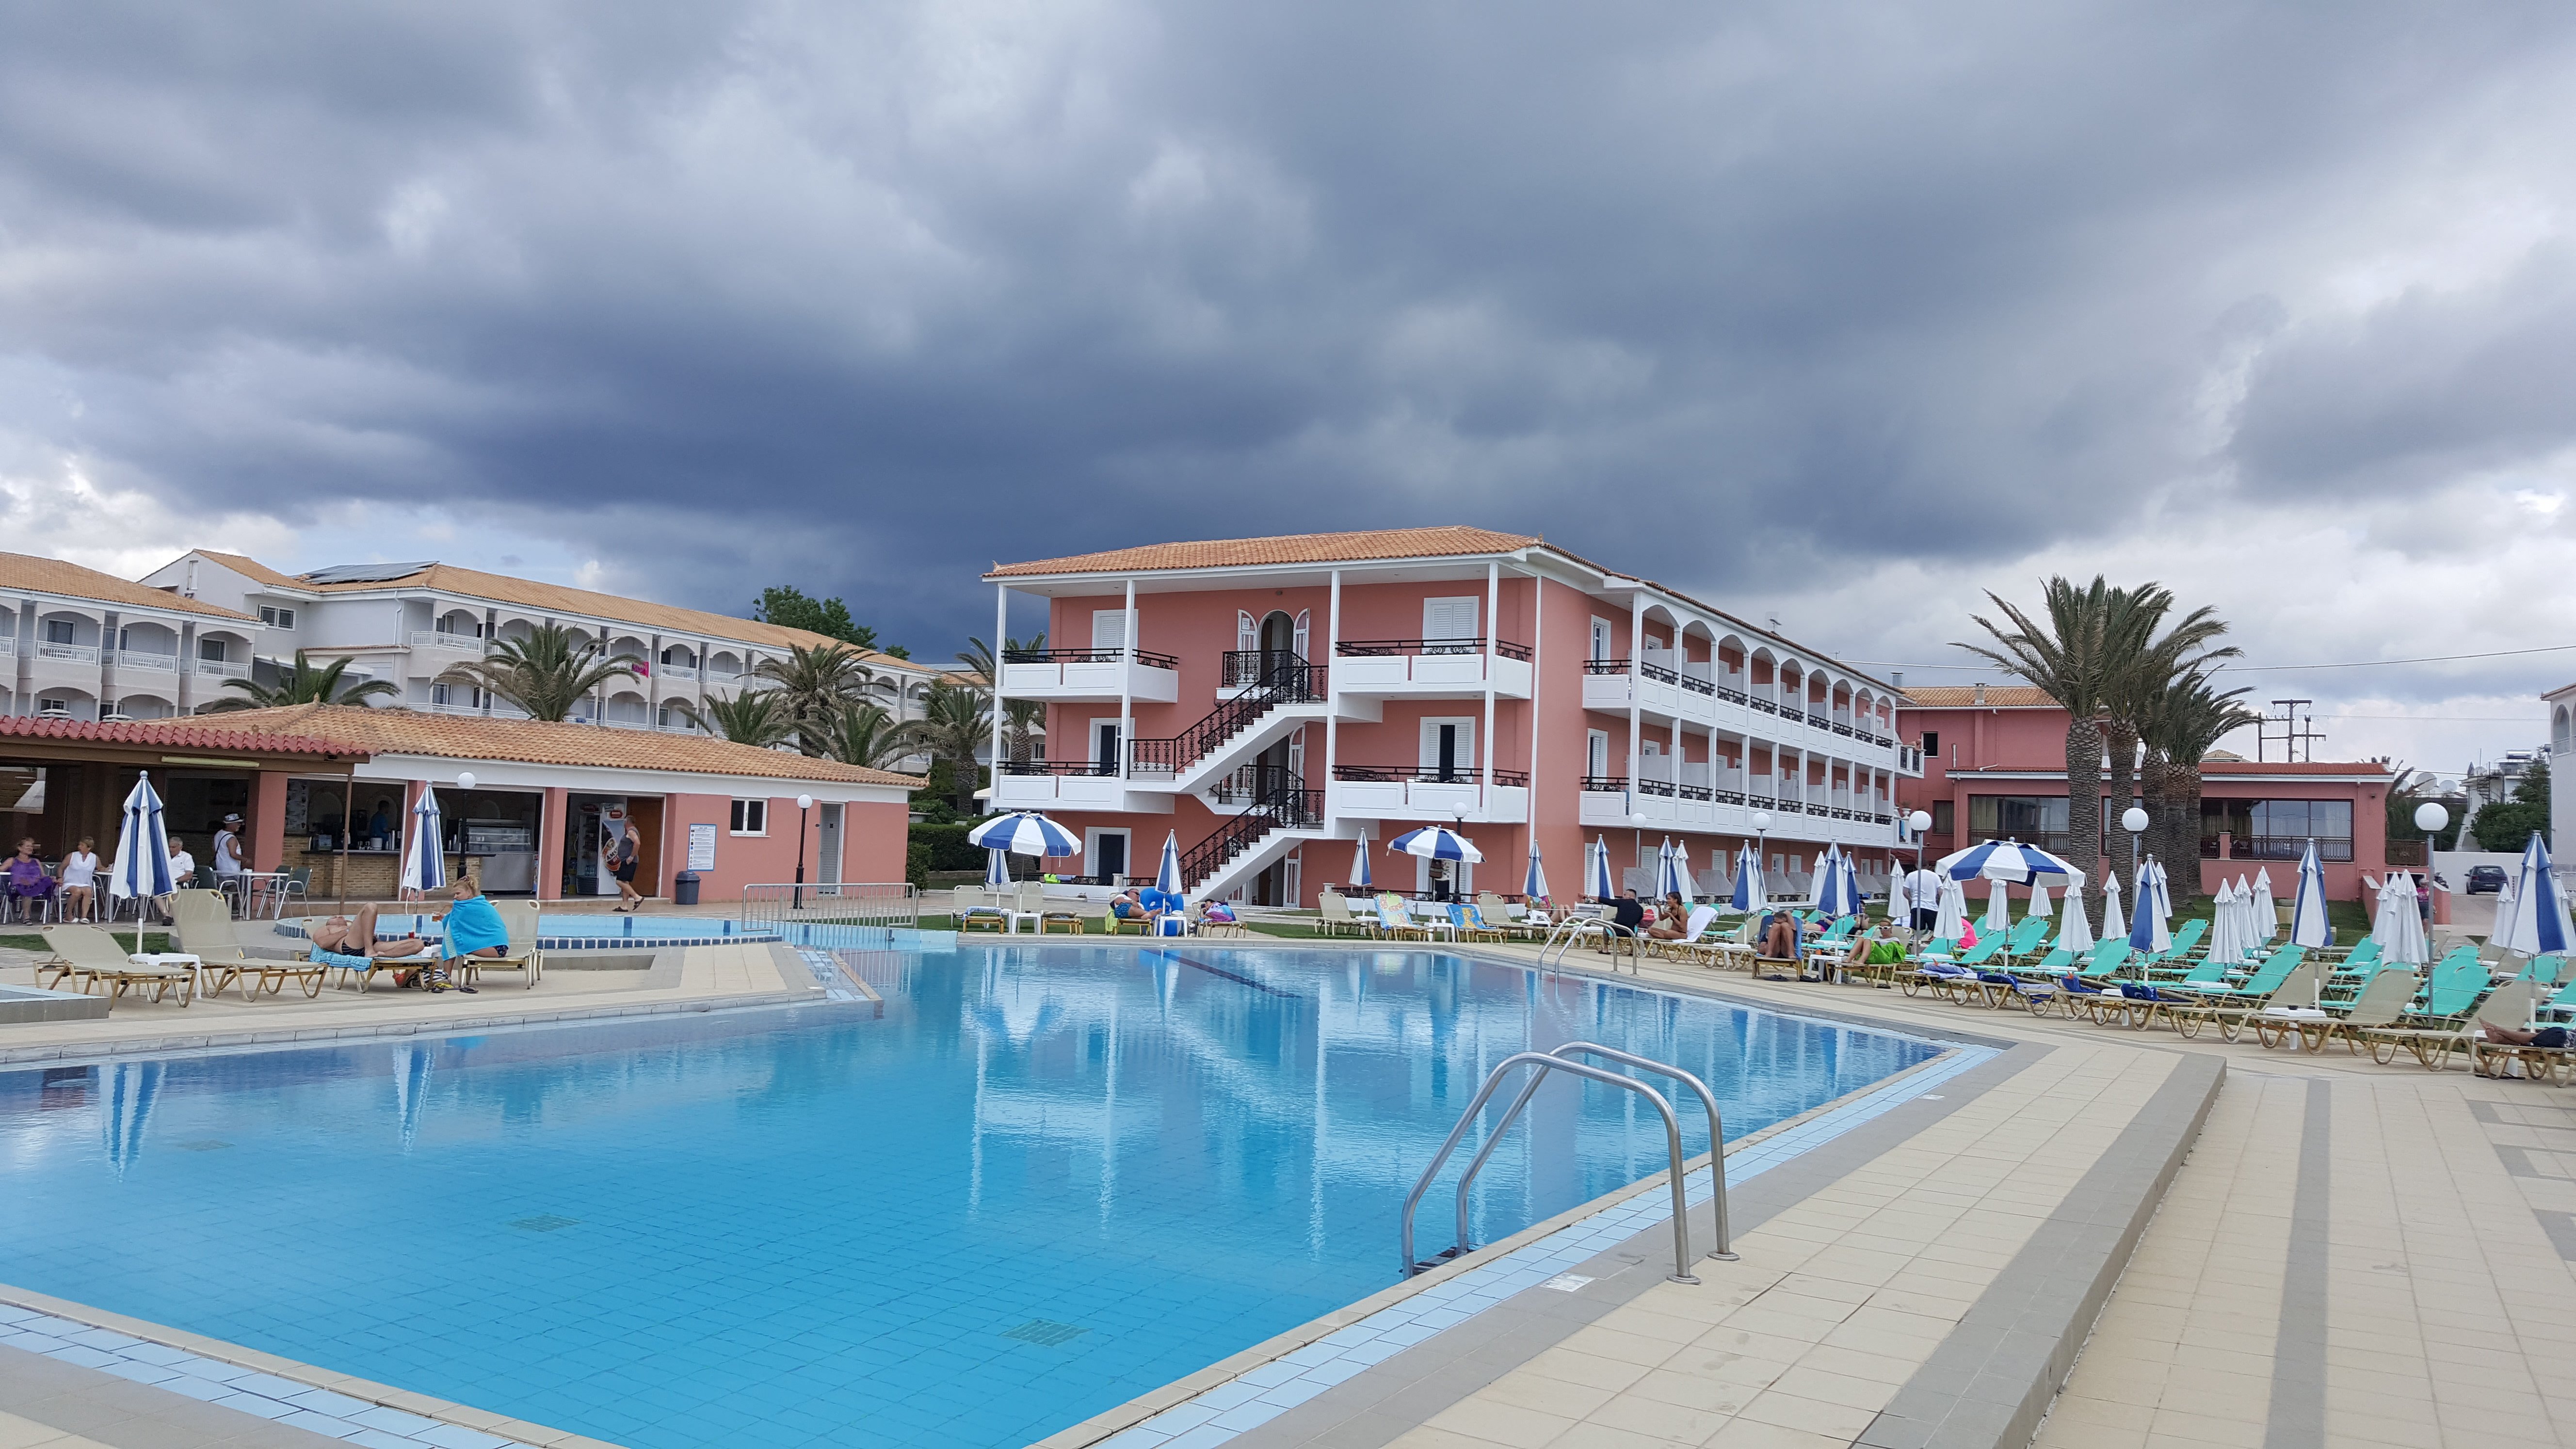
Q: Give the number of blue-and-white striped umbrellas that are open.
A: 3